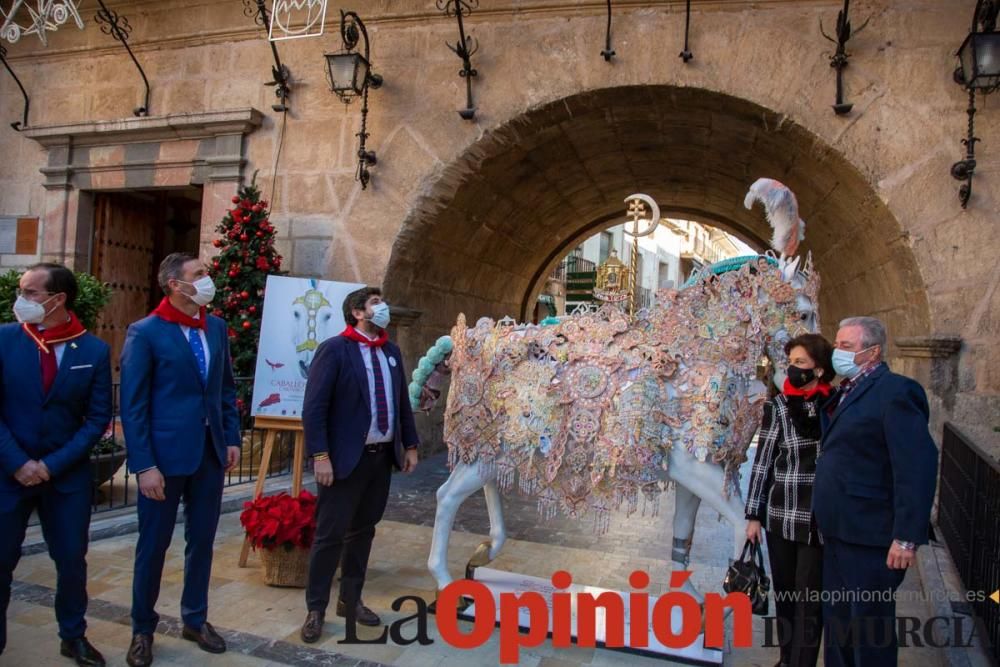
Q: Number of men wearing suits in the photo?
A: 4